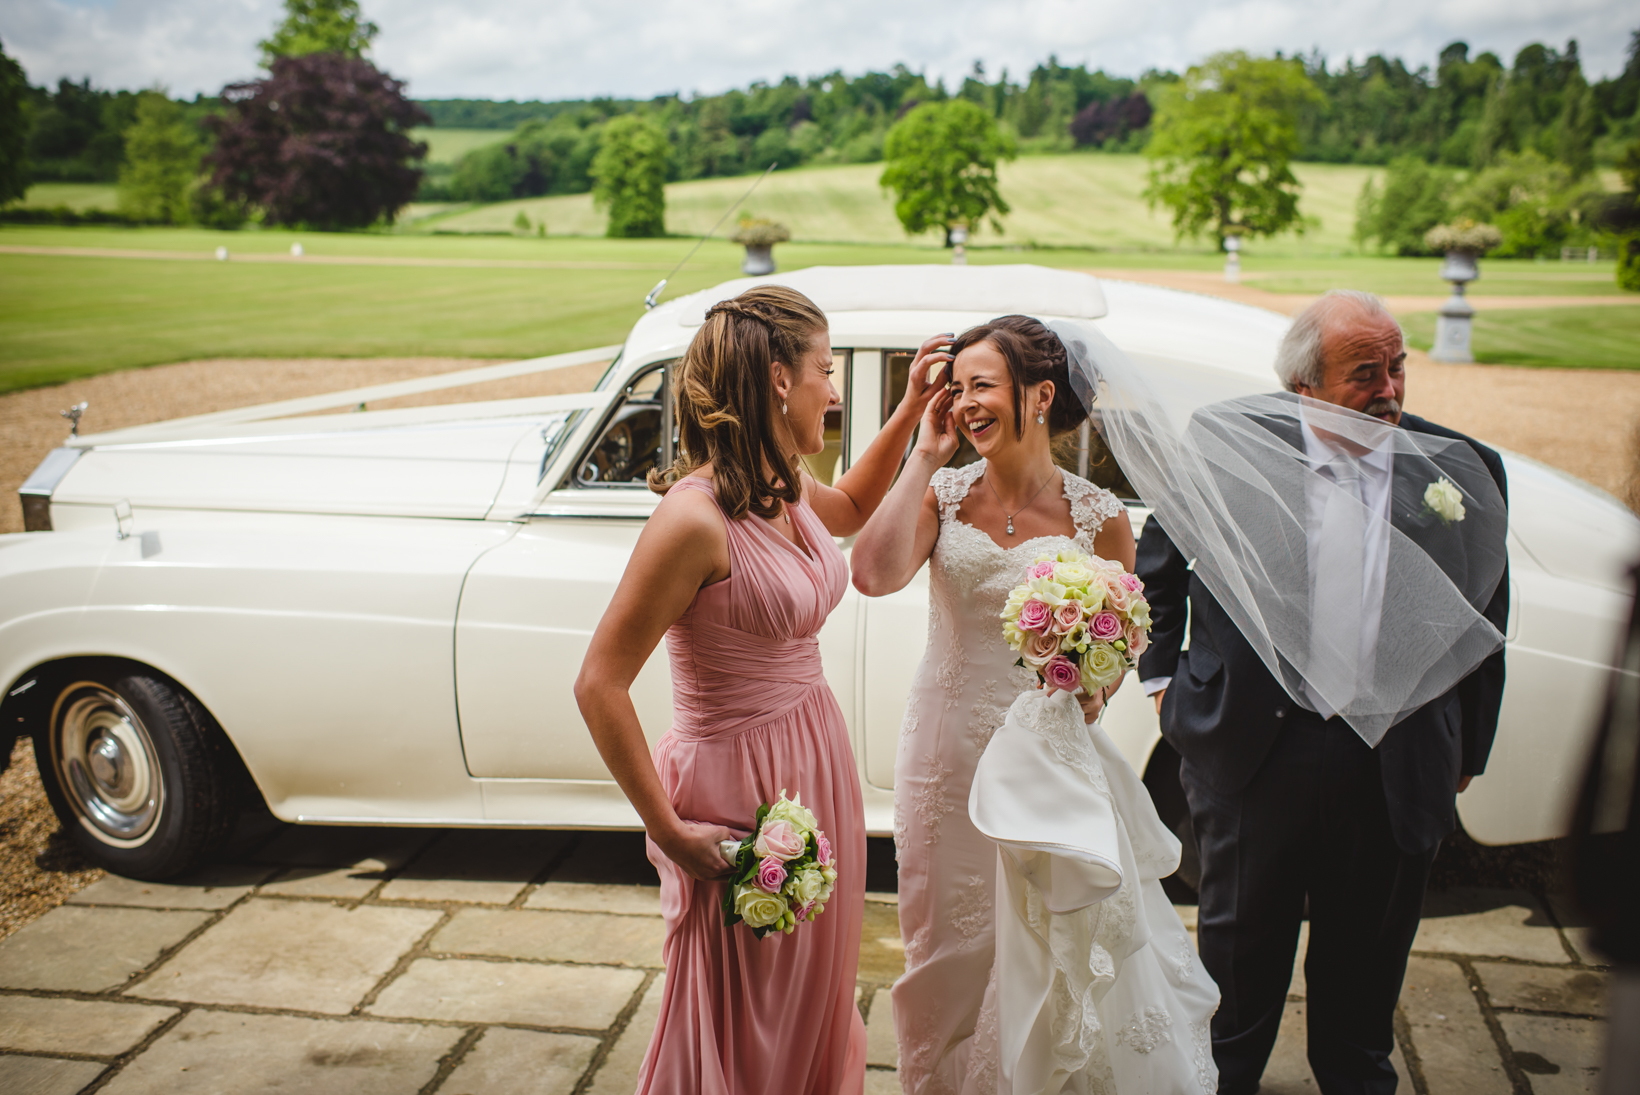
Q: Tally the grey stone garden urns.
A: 4